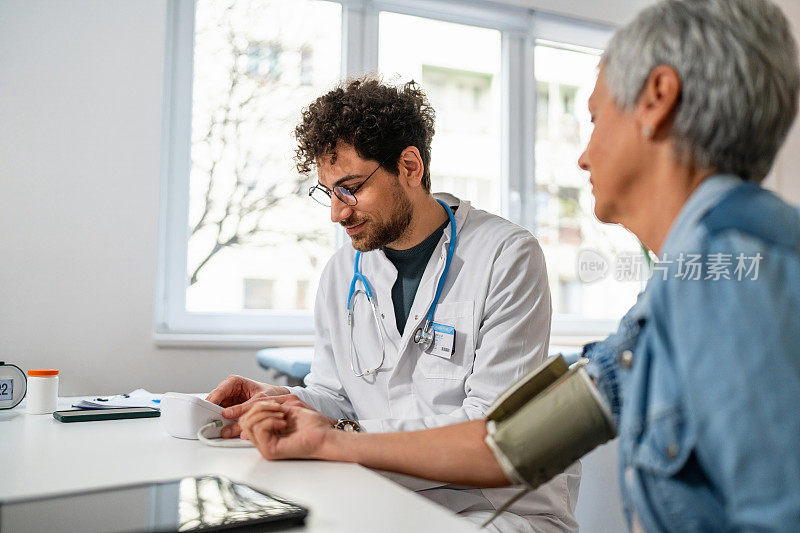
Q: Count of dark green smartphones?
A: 1